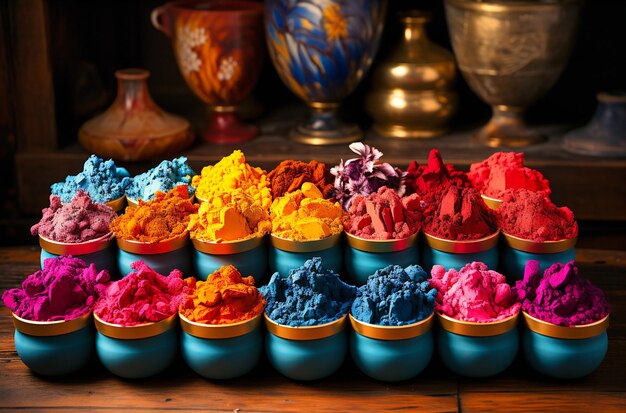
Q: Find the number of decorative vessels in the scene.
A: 6